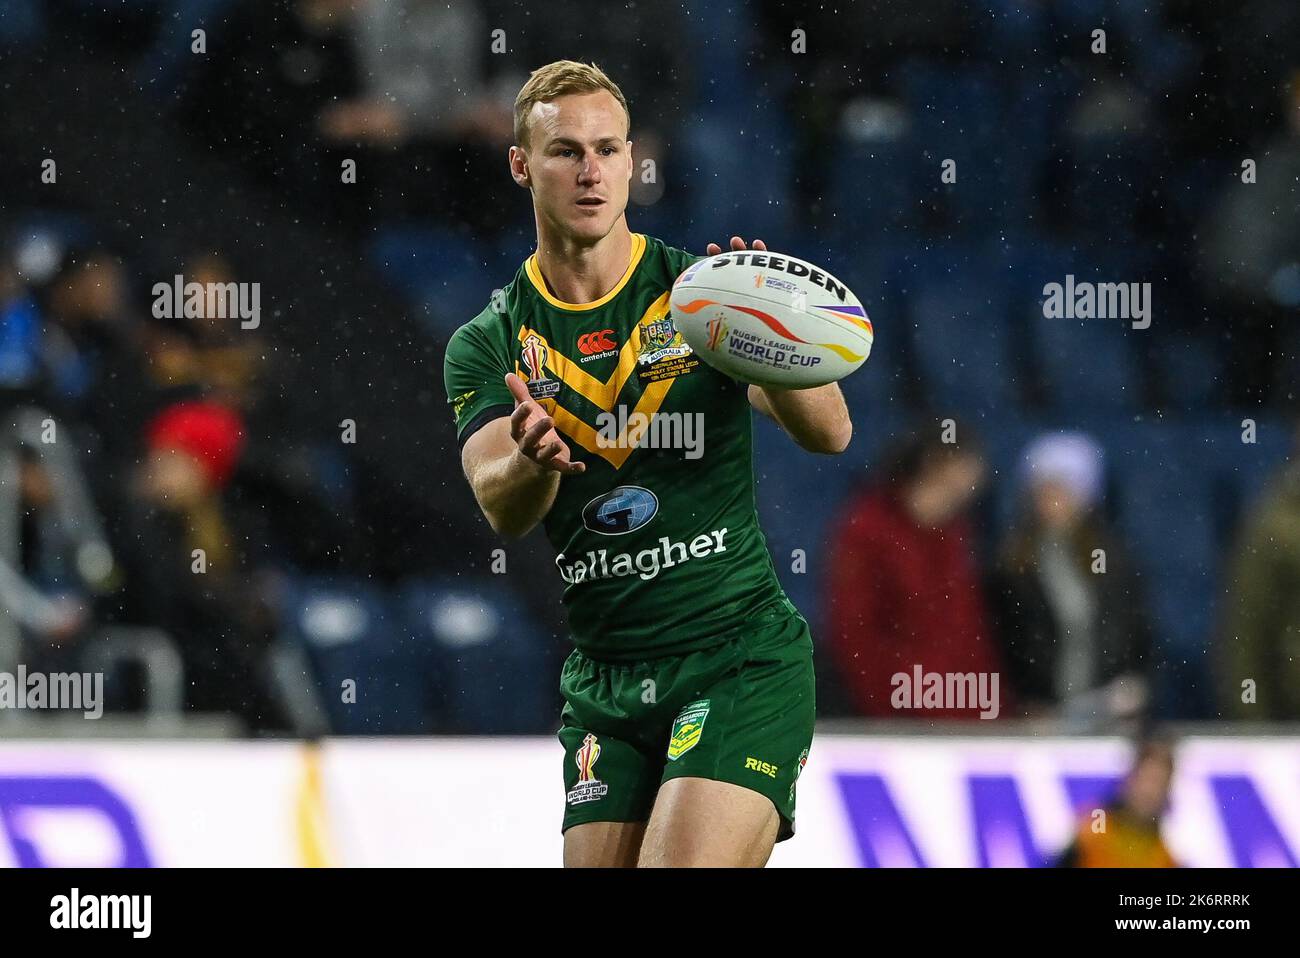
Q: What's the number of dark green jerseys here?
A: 1